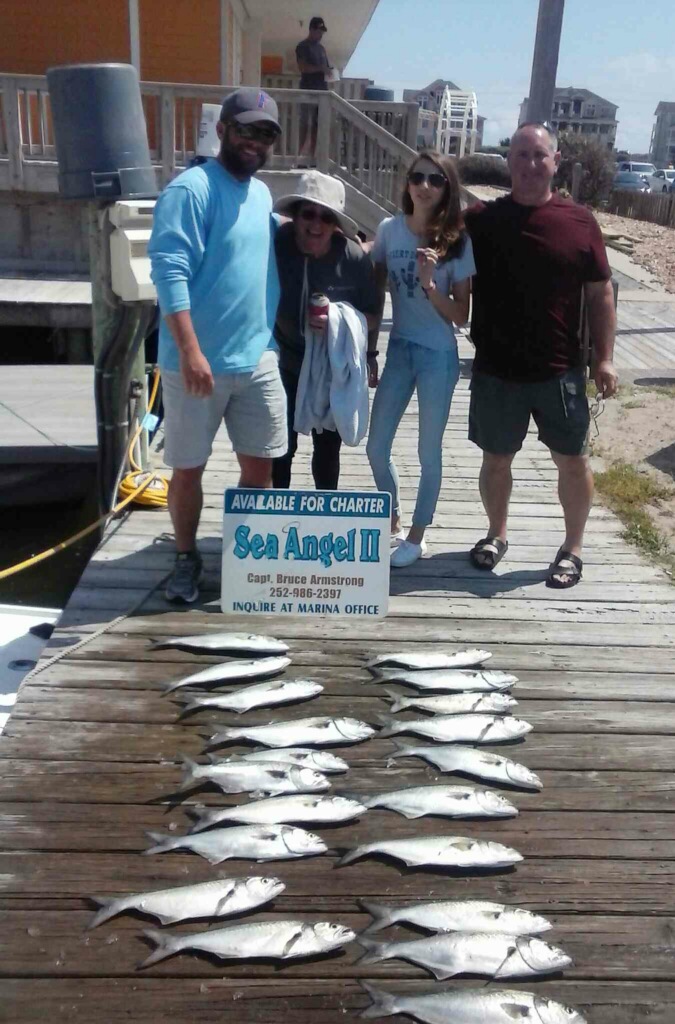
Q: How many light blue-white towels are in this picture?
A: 1